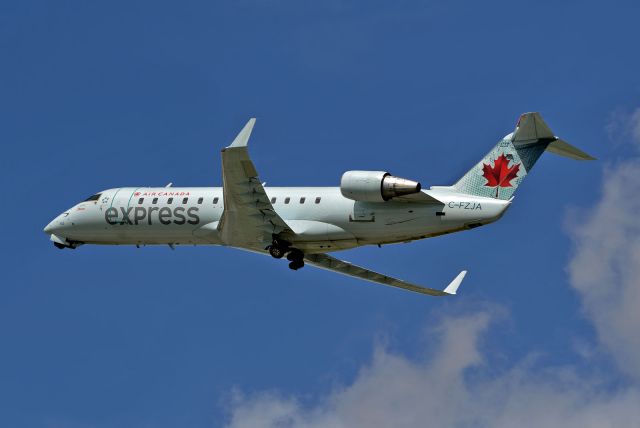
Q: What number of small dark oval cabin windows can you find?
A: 10